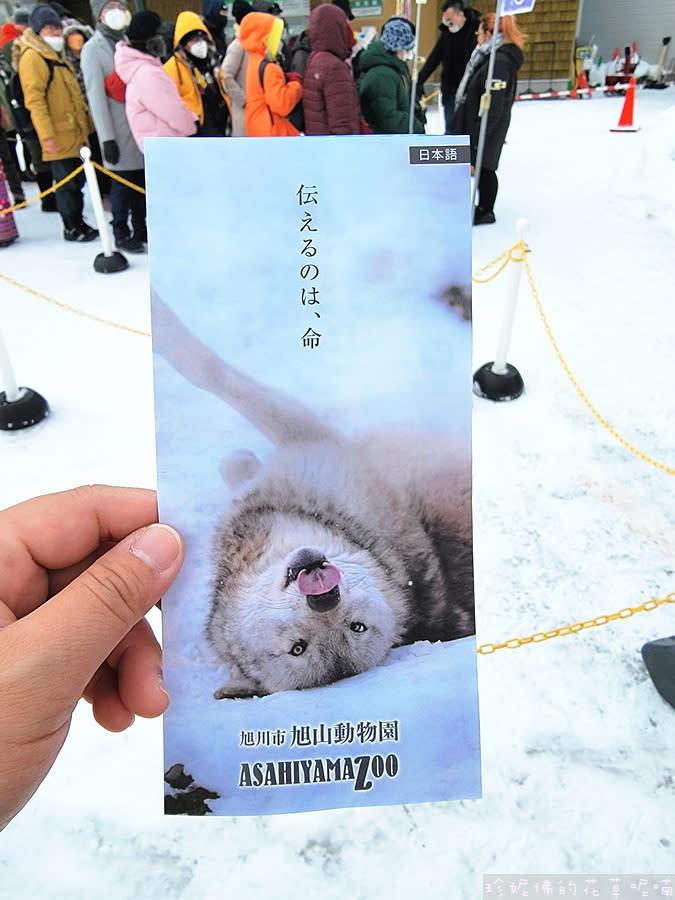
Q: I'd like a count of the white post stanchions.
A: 3